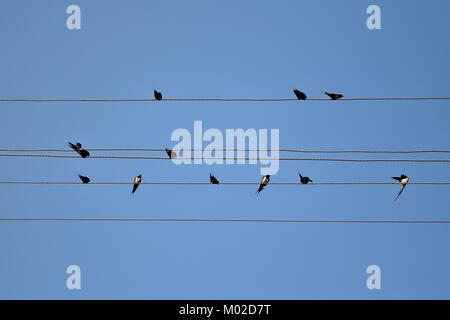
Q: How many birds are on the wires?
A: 12